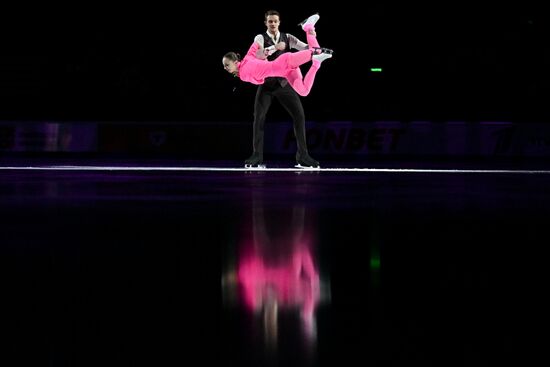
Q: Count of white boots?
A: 2